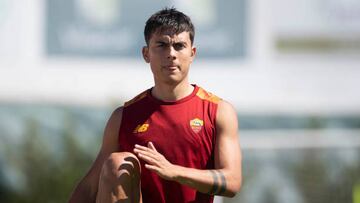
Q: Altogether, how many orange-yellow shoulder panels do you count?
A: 2